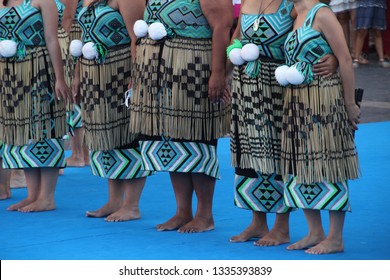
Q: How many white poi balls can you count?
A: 9